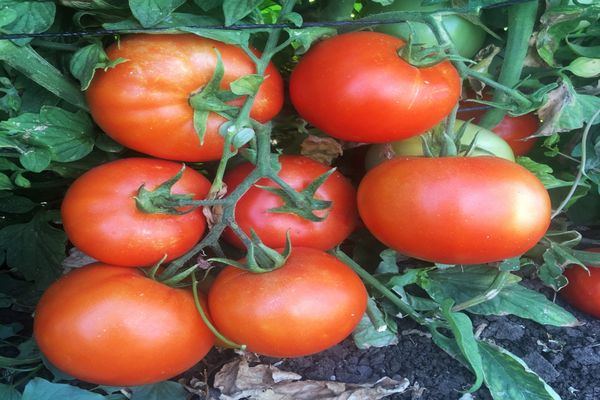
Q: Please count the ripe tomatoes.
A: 9